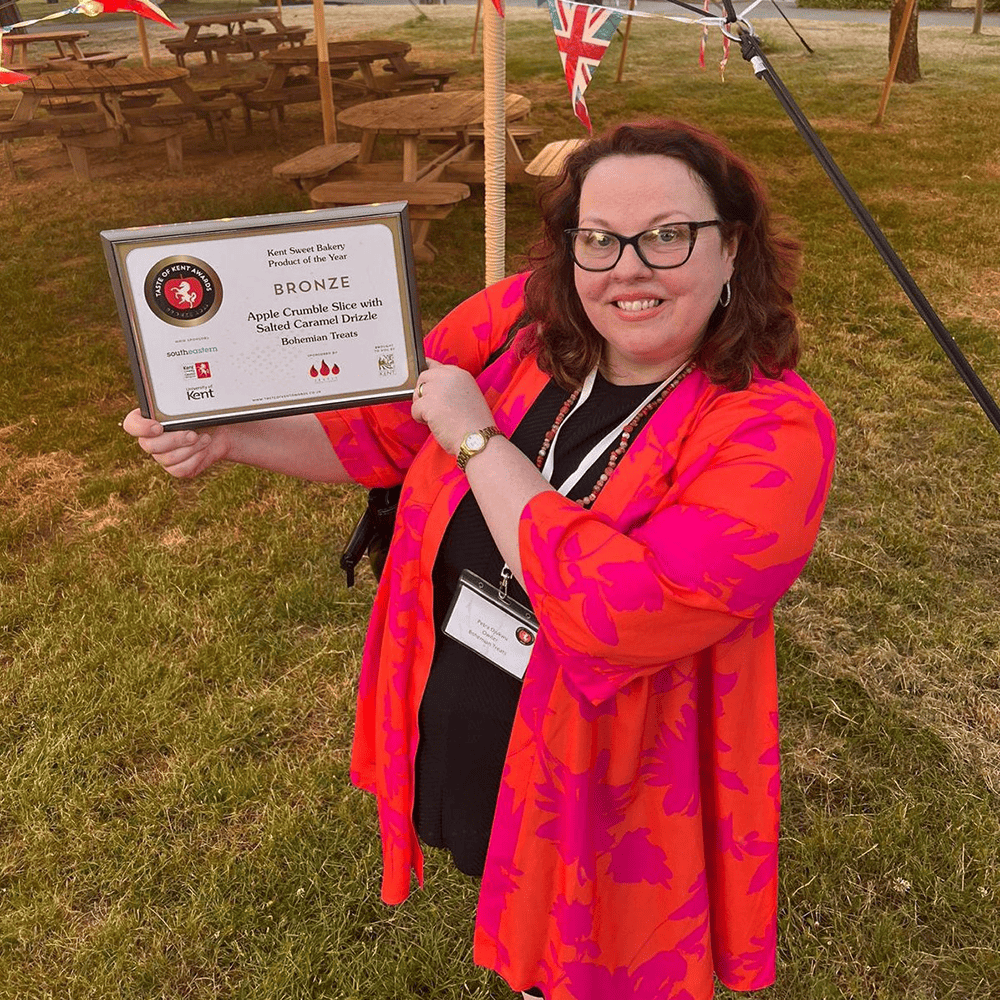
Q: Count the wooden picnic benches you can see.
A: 5